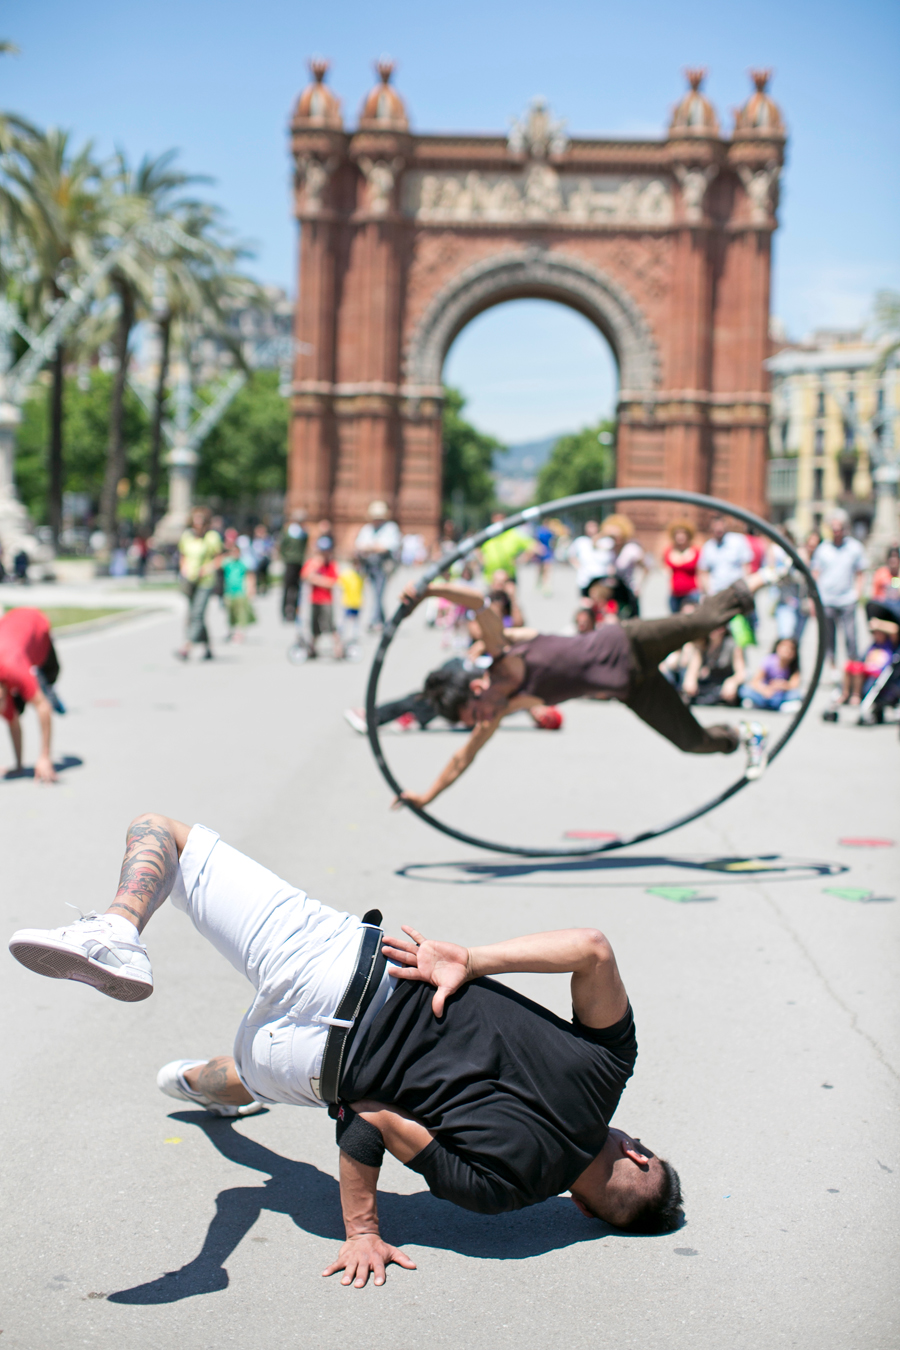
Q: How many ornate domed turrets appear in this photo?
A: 4